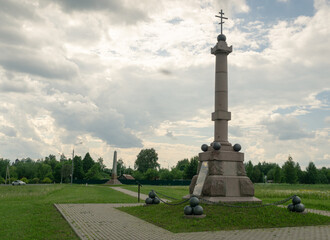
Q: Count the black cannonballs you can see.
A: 12